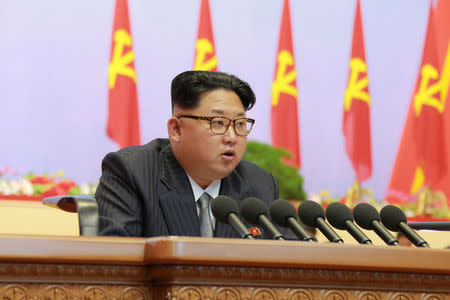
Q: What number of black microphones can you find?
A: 7